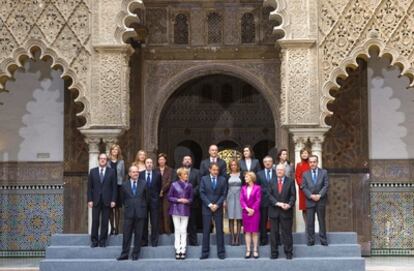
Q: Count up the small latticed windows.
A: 3